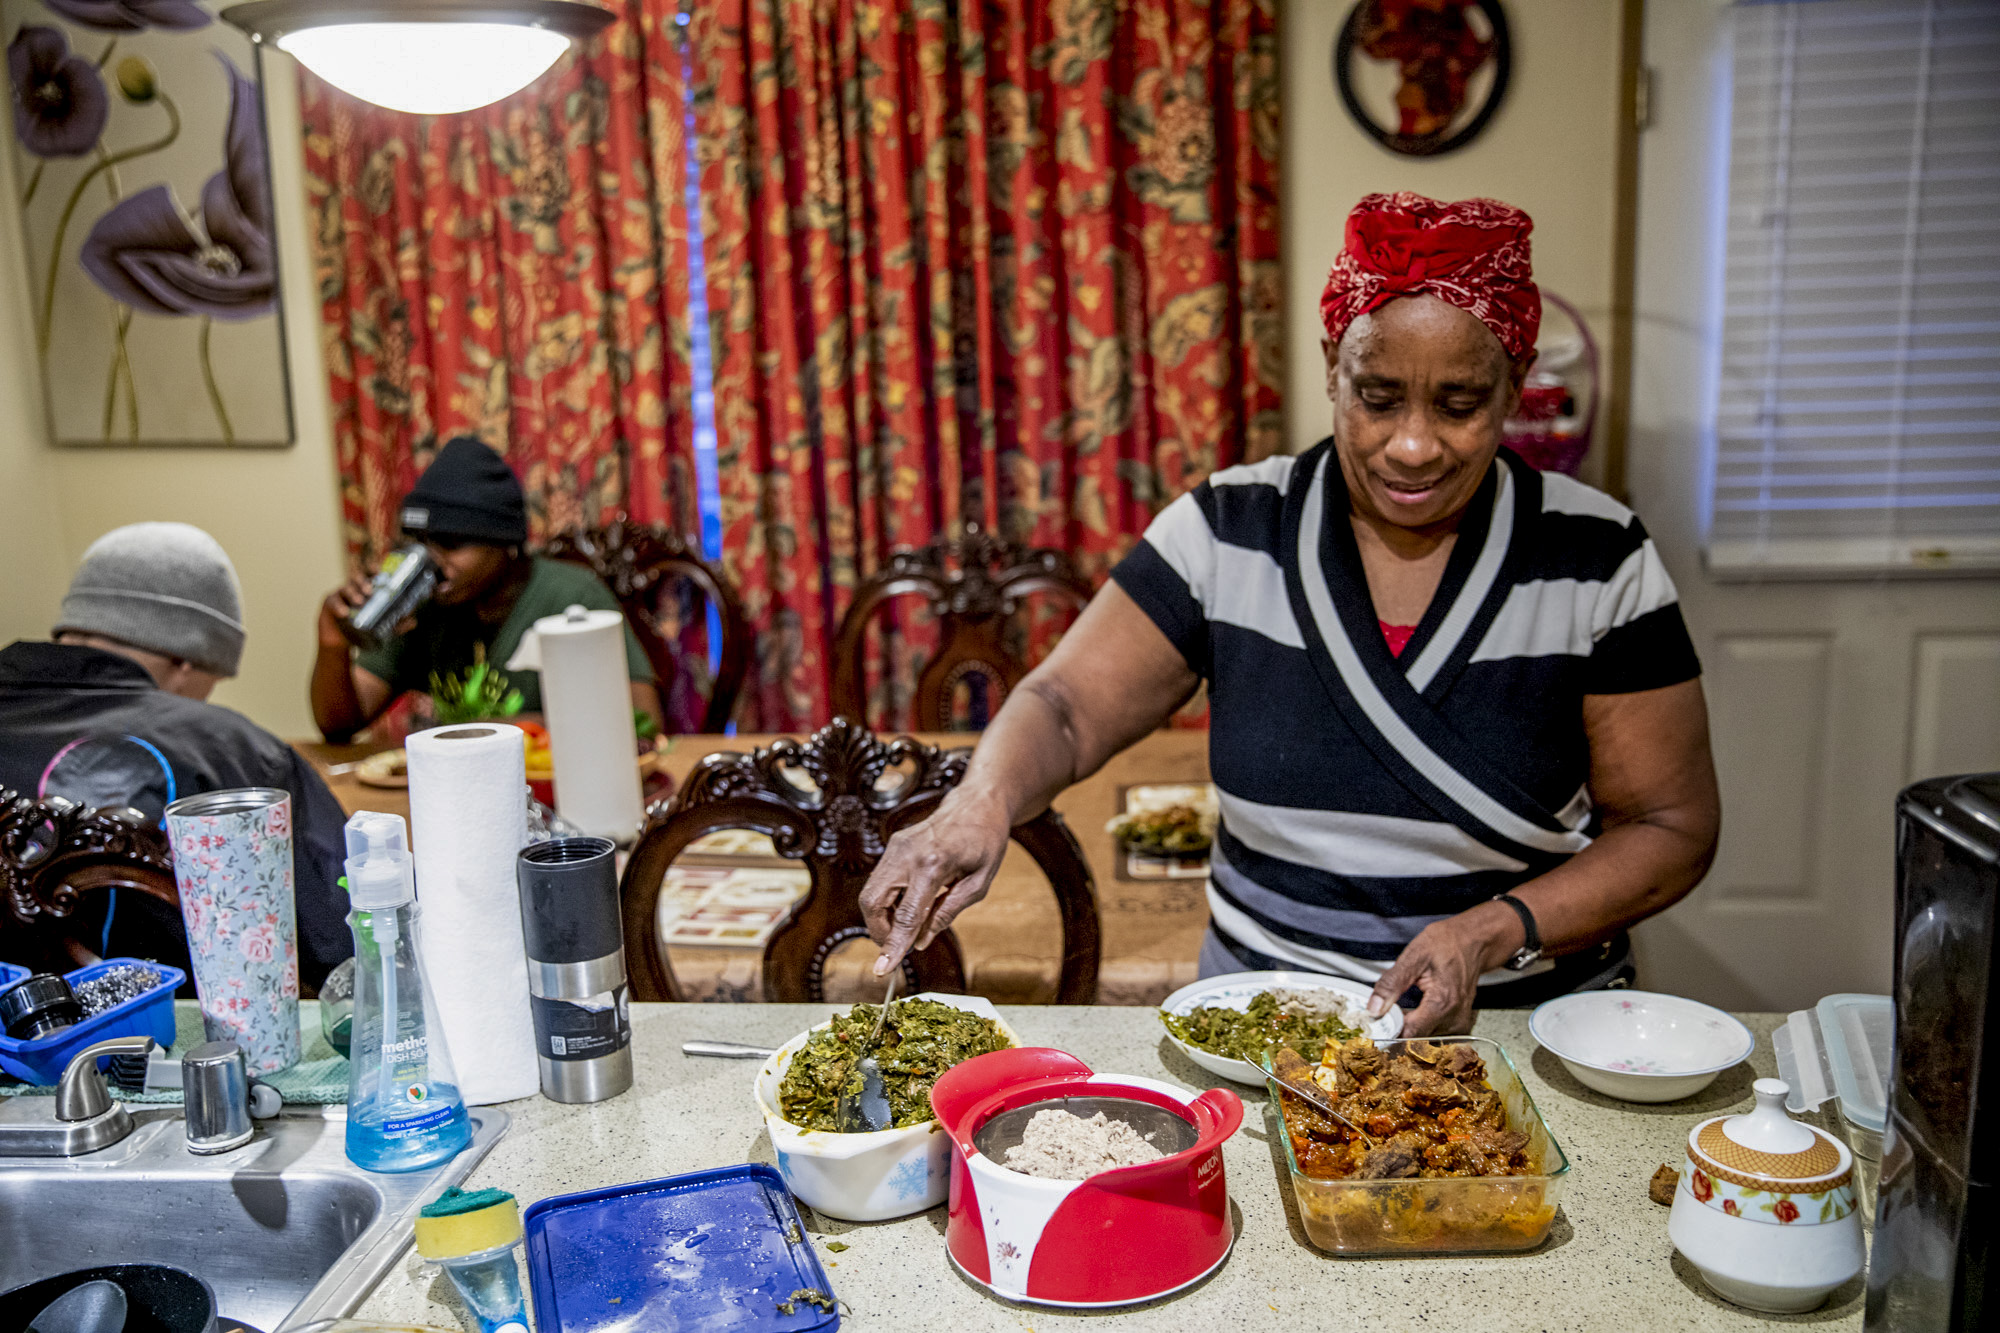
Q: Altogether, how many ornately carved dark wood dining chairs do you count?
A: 4